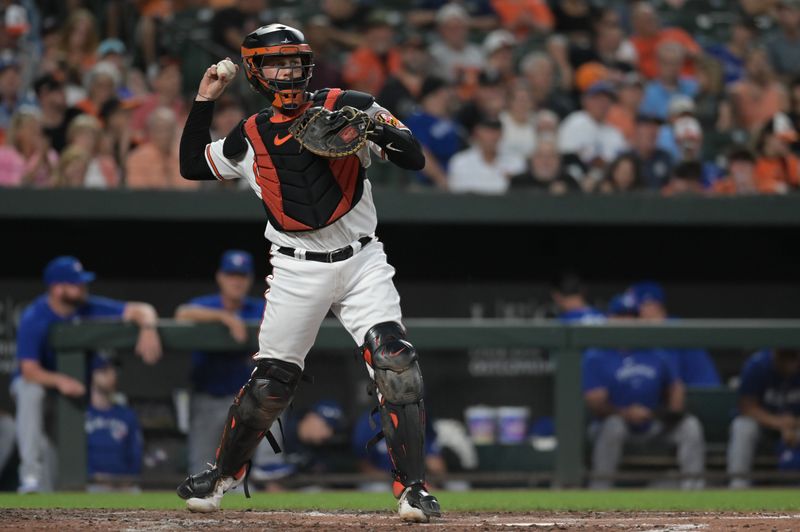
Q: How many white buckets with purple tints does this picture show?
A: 2